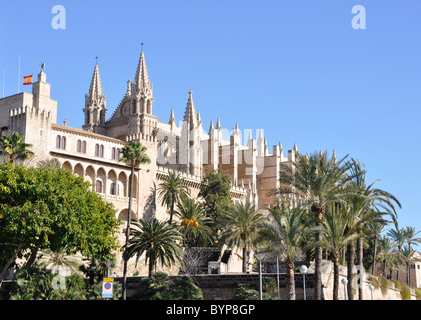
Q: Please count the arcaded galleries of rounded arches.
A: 1